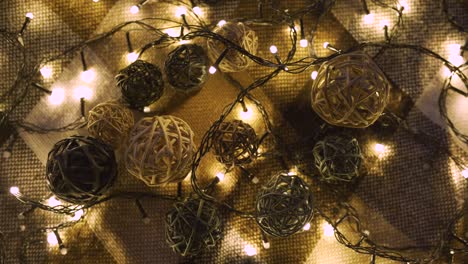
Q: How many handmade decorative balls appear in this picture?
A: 11